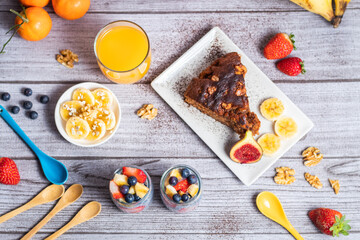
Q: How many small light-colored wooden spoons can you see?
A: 3